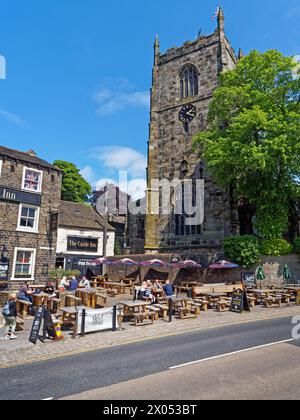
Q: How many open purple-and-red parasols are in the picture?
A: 5